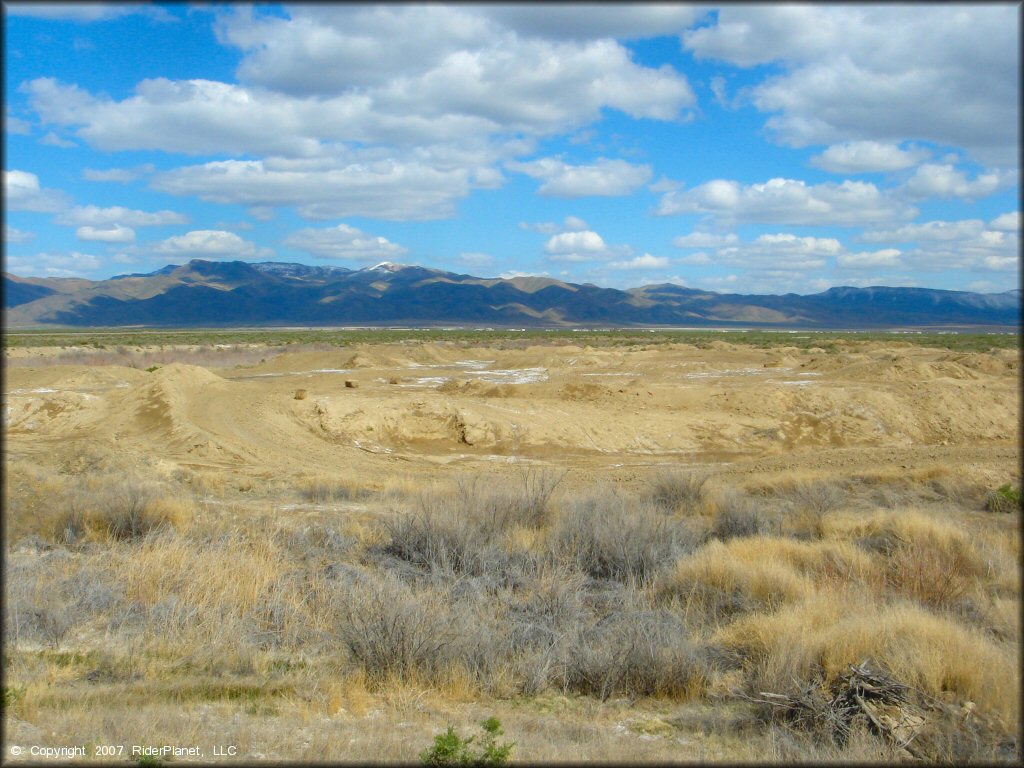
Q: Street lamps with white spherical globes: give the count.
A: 0